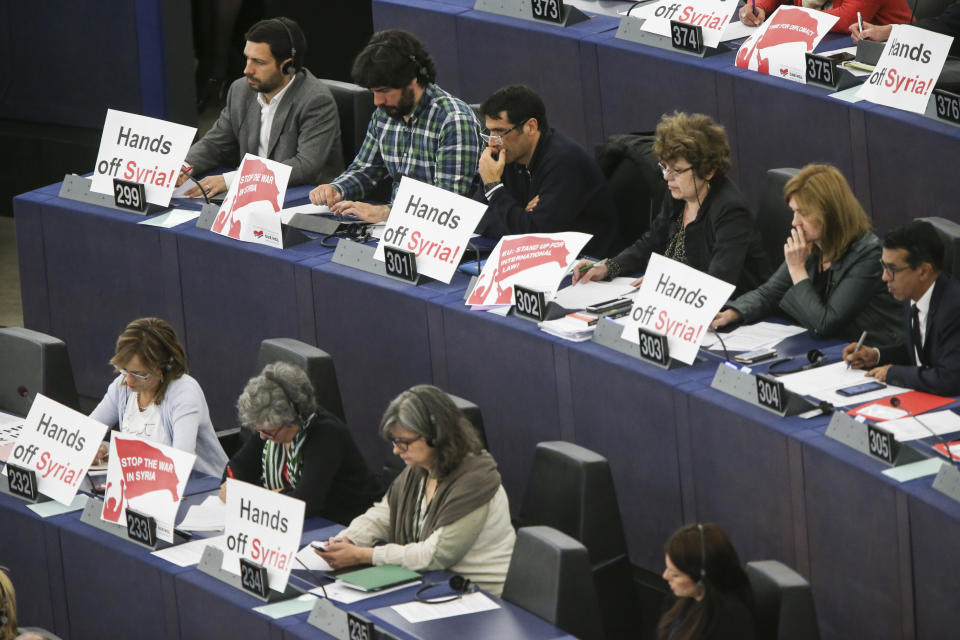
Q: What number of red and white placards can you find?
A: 4